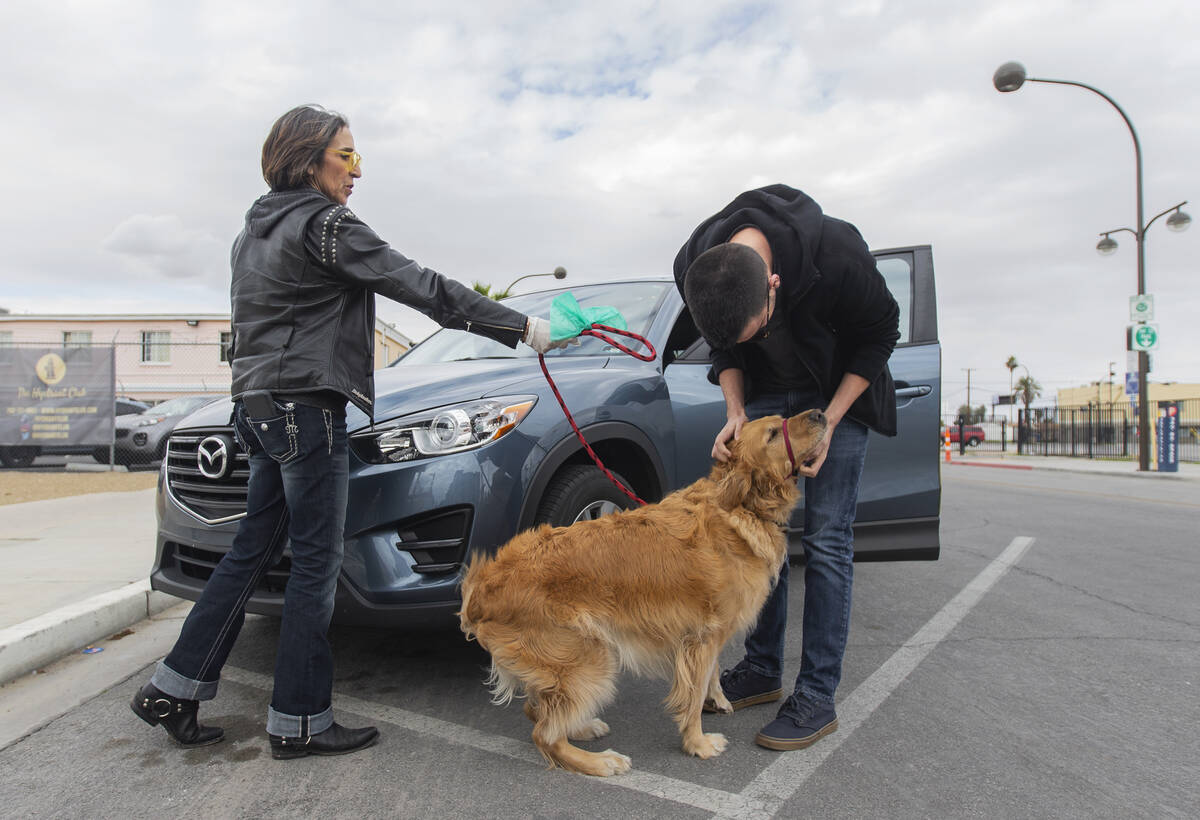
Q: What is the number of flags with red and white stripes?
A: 0